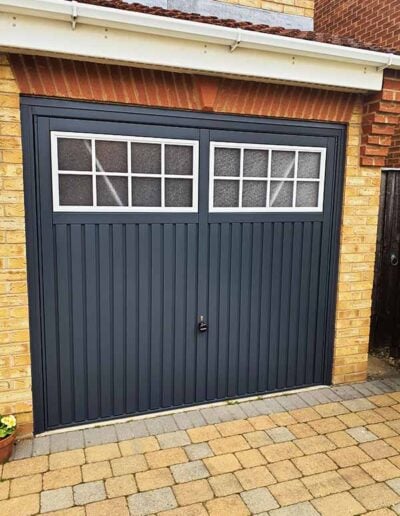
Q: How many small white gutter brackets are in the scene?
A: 3